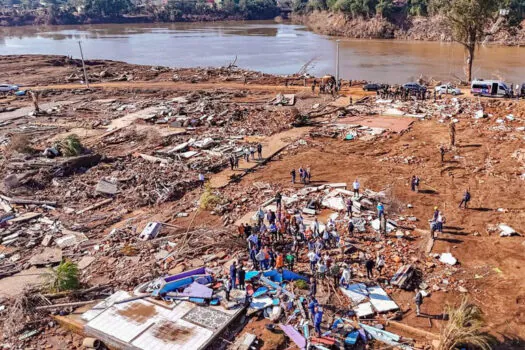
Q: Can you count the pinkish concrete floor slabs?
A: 1